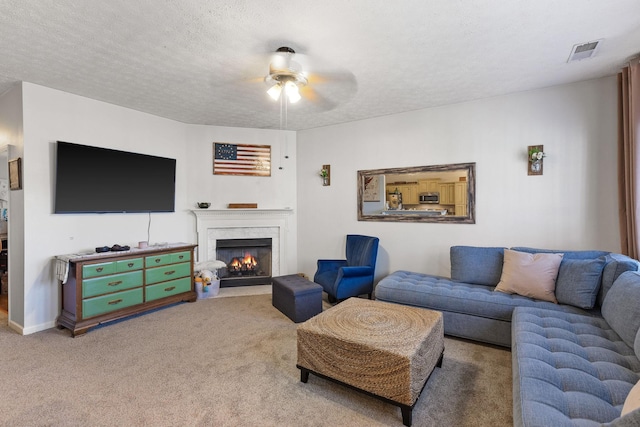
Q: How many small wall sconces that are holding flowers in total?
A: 2